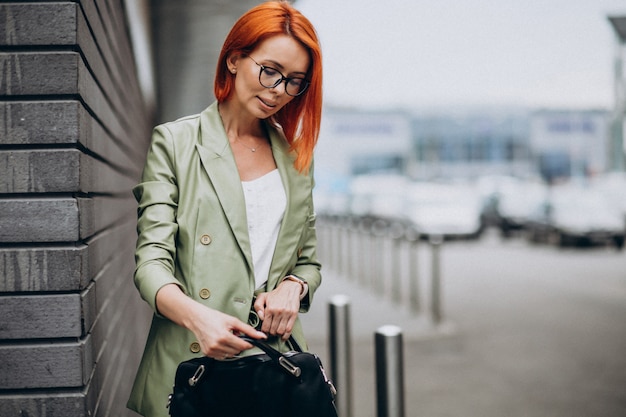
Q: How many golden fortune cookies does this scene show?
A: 0